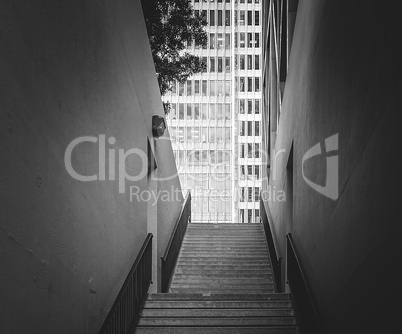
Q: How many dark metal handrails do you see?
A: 4